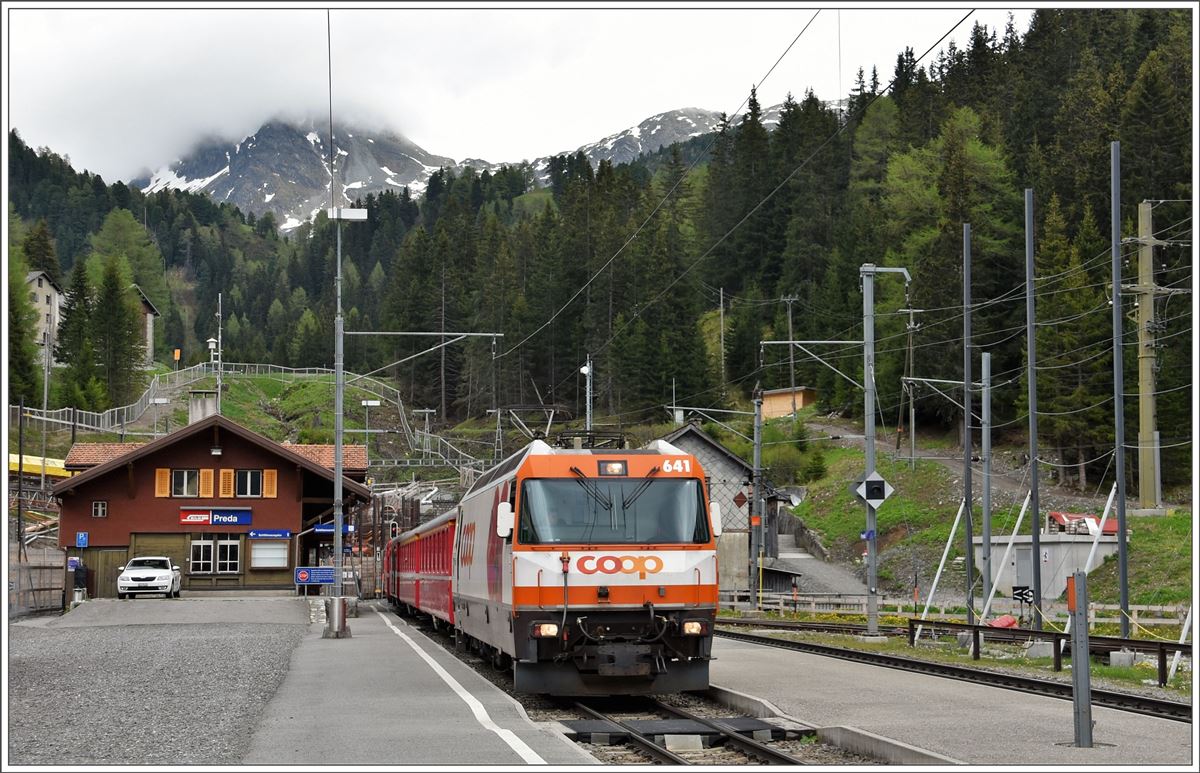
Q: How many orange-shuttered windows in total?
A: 2